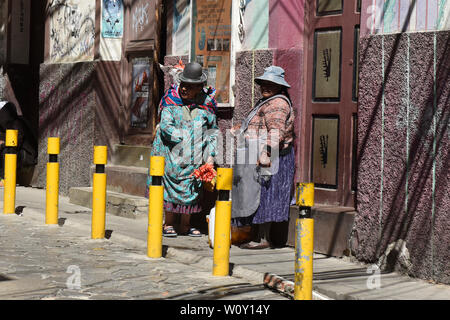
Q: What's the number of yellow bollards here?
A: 6